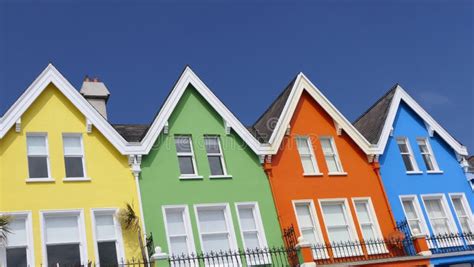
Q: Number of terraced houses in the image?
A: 4